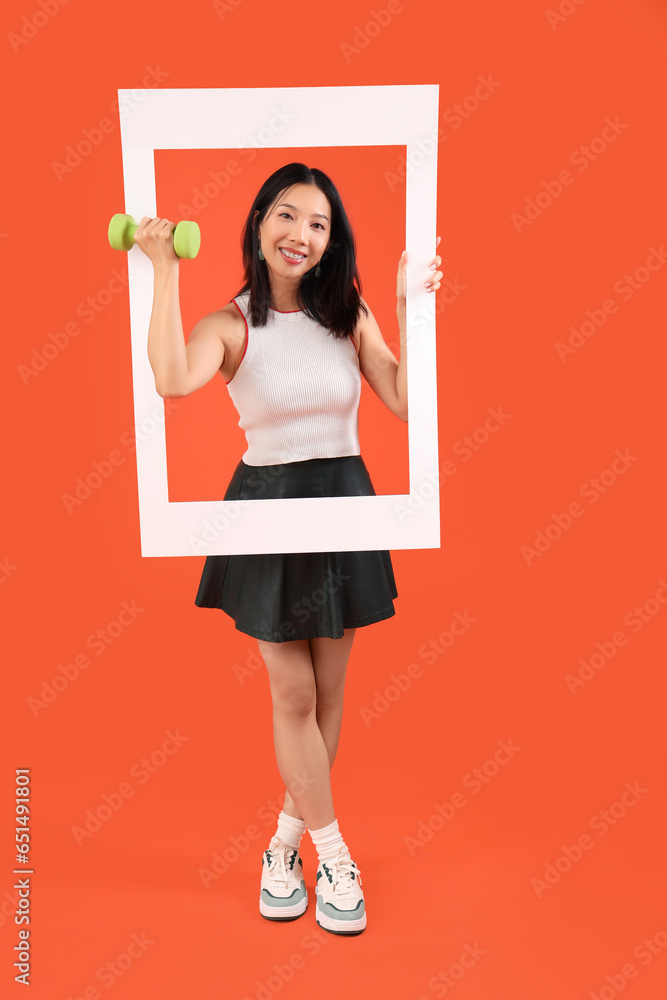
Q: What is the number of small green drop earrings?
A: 2